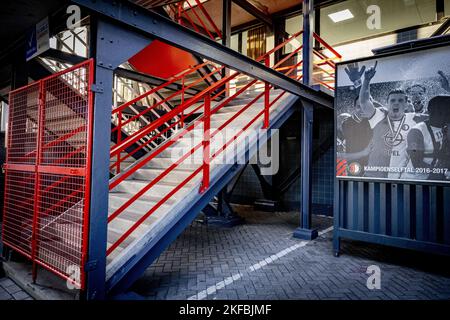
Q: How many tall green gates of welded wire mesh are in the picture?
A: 0